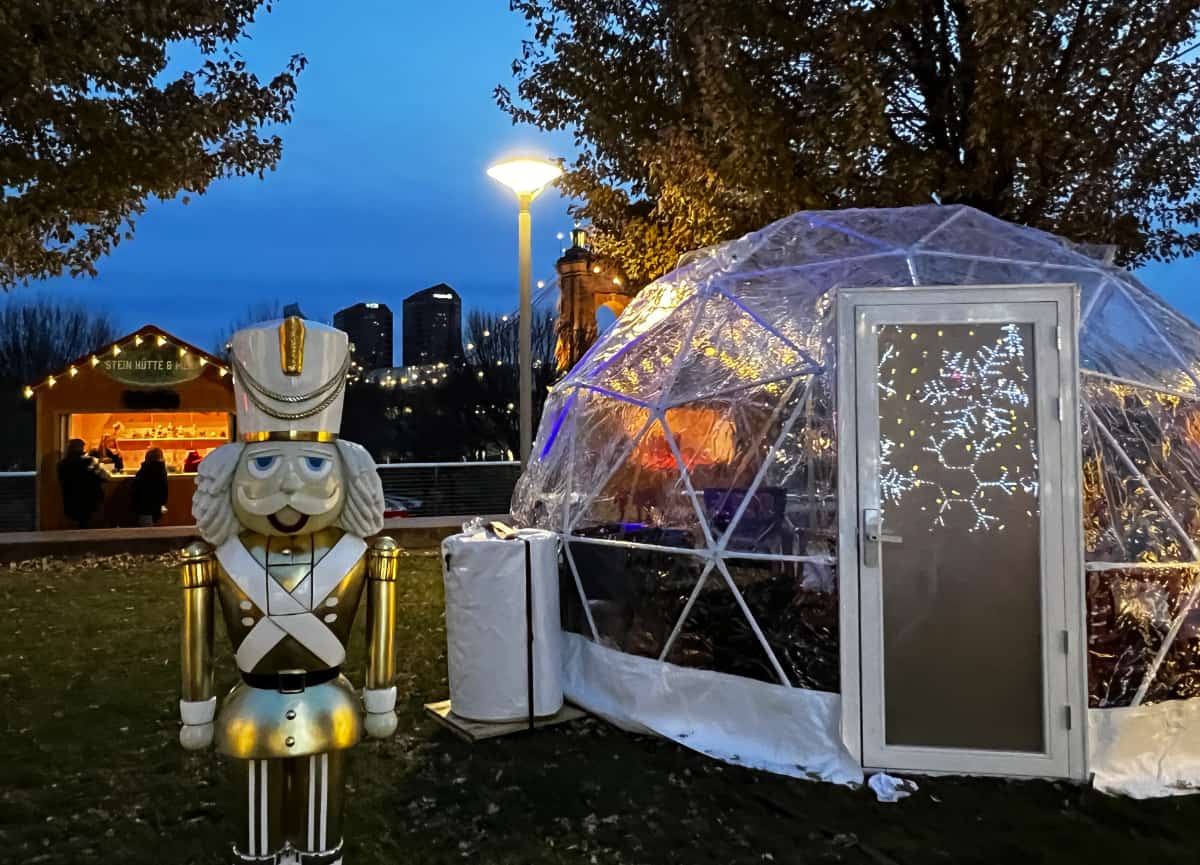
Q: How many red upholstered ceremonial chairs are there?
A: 0